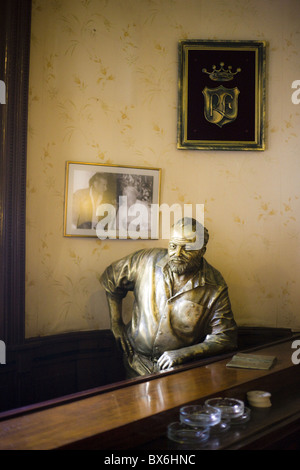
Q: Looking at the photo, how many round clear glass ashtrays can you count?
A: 5